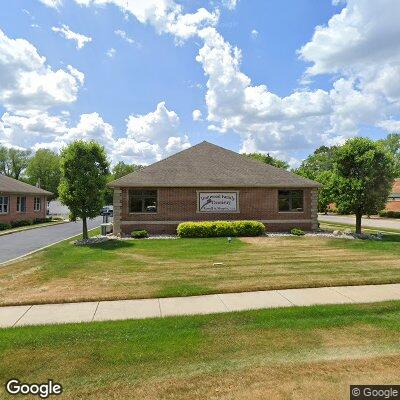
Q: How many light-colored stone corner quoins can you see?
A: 2